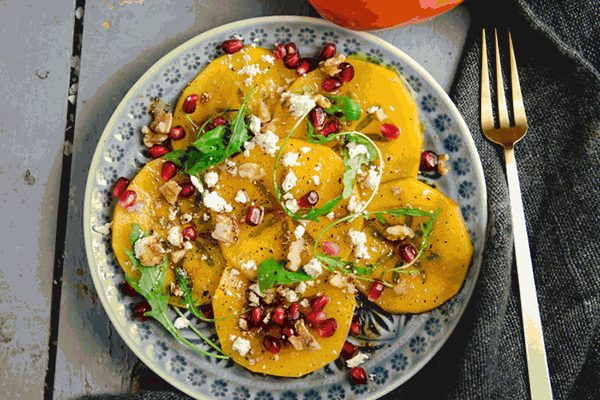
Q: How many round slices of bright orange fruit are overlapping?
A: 6